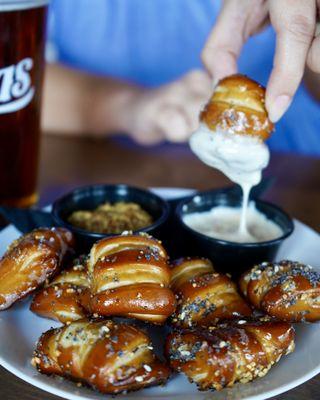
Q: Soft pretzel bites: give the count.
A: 8